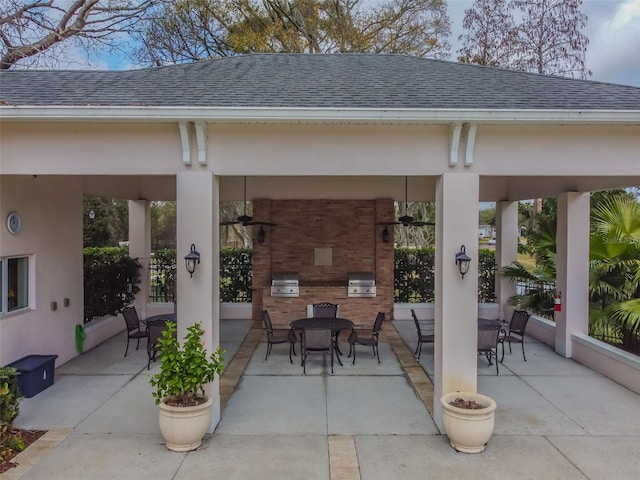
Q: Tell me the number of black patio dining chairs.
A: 9